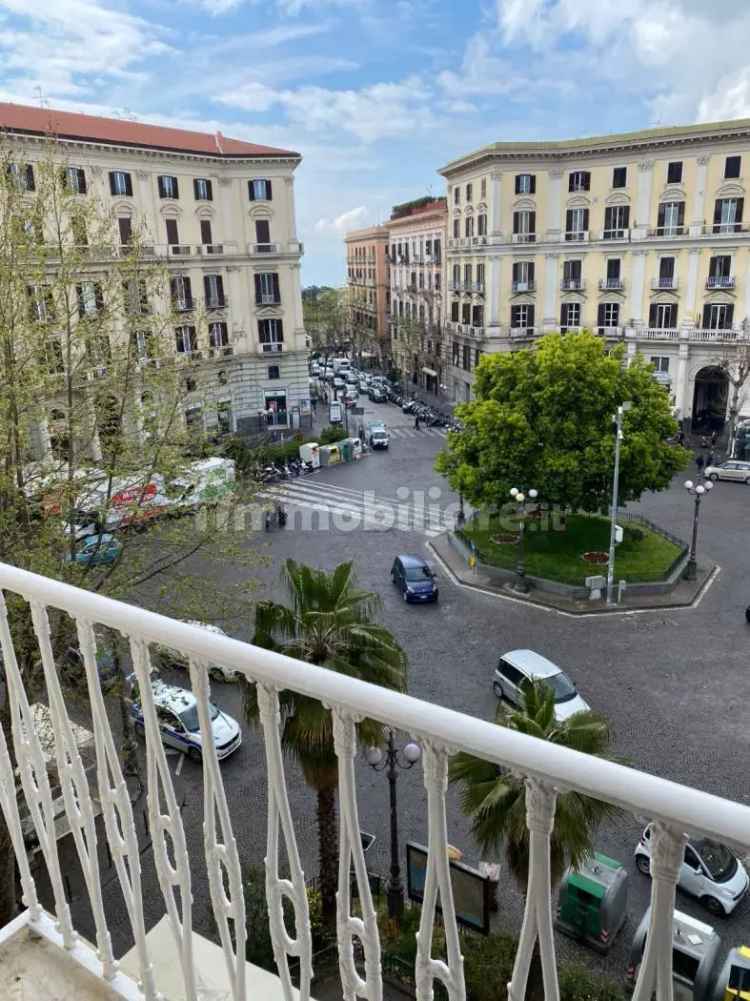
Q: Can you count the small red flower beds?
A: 2